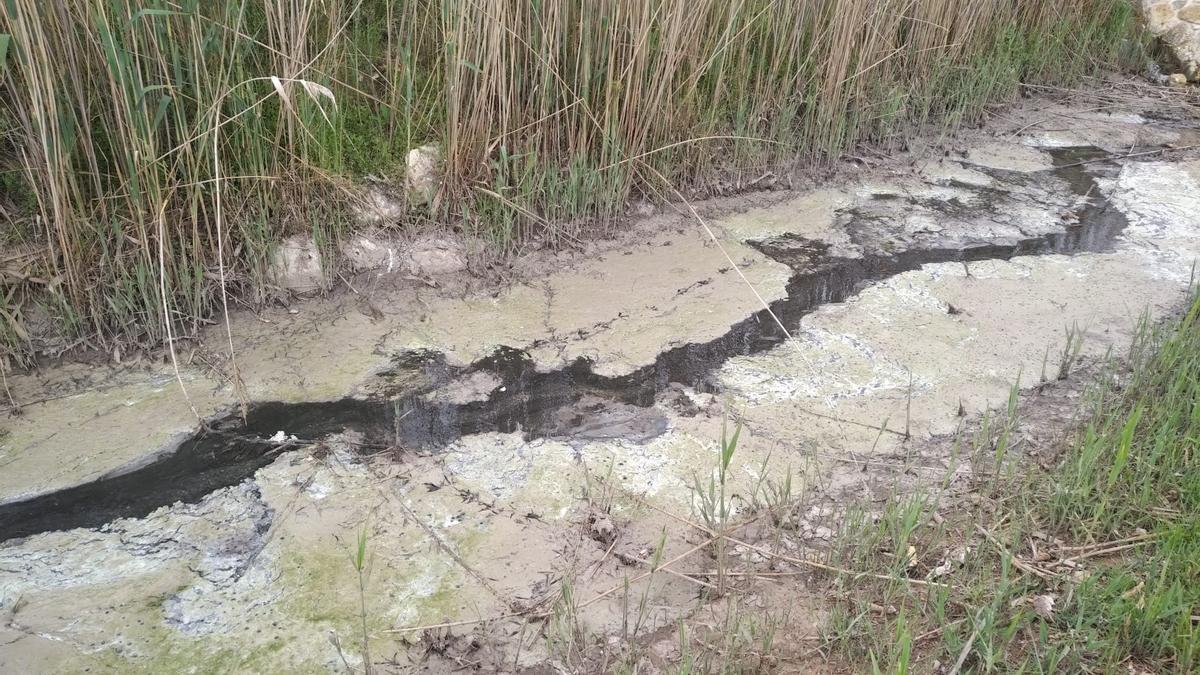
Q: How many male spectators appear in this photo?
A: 0